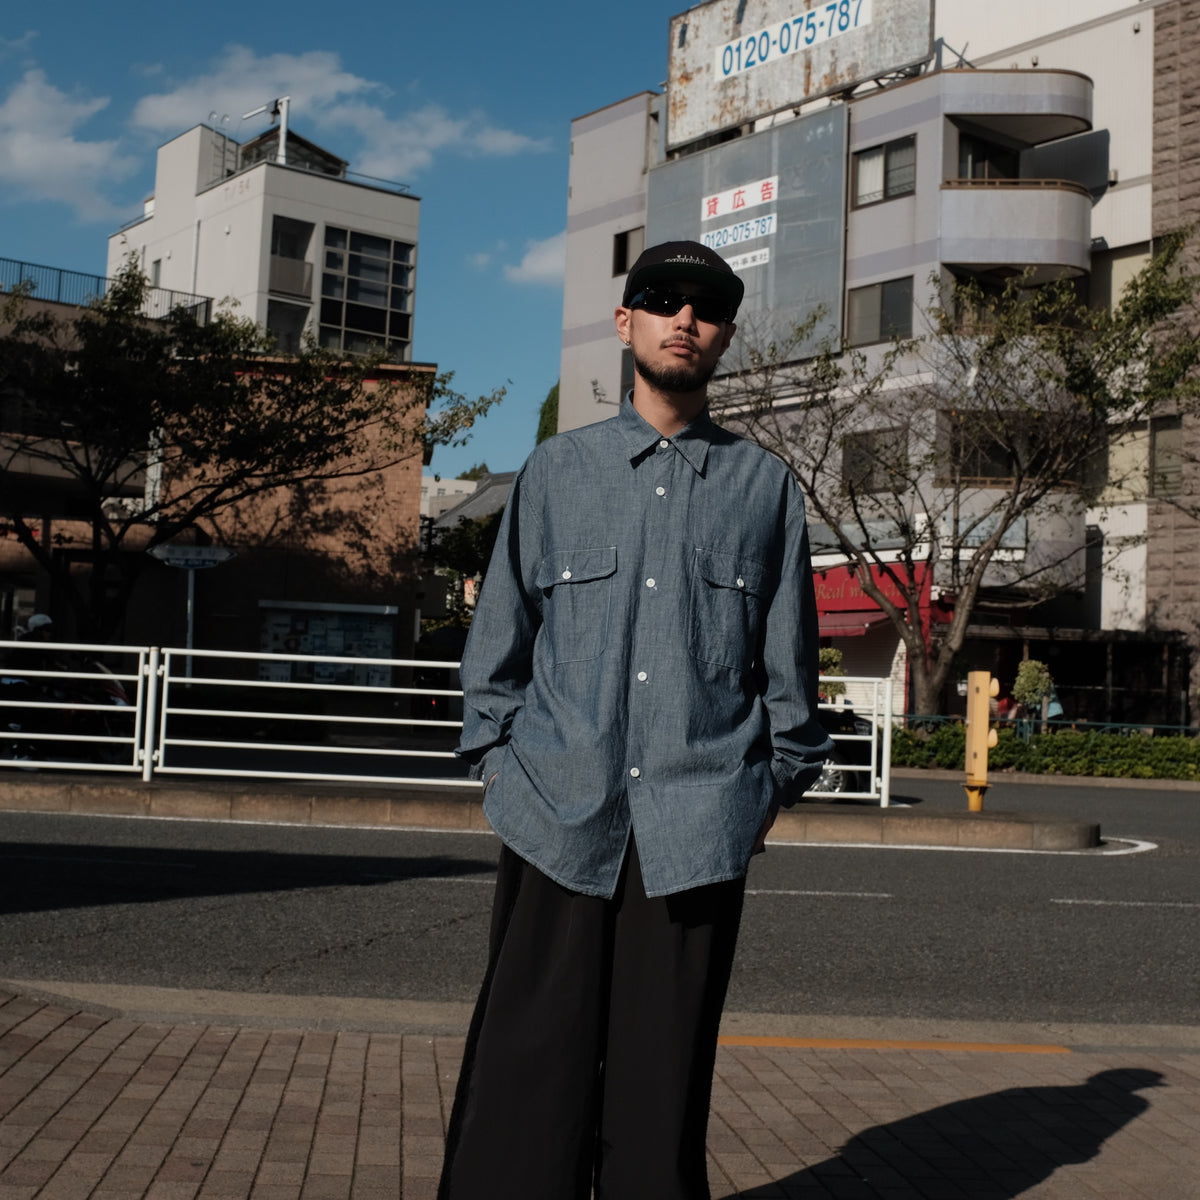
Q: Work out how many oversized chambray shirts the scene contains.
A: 1